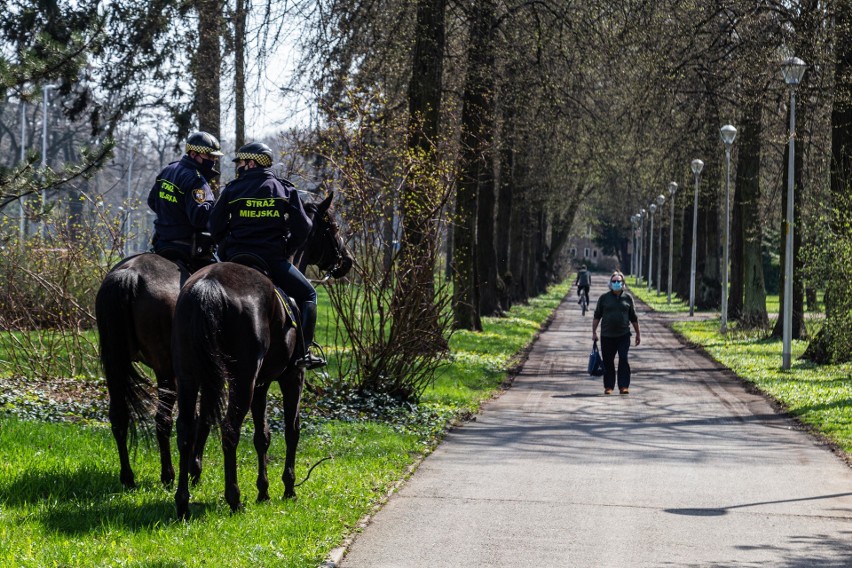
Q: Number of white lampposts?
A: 9